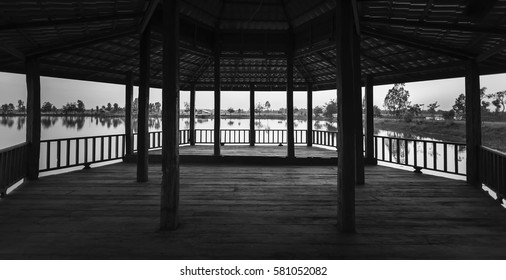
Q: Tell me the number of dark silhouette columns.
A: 13